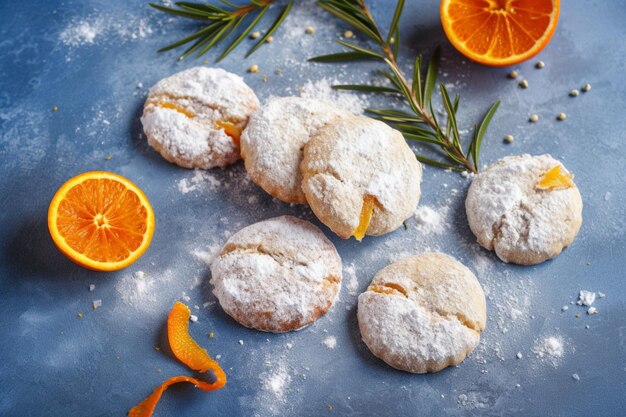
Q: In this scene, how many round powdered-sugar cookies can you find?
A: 6